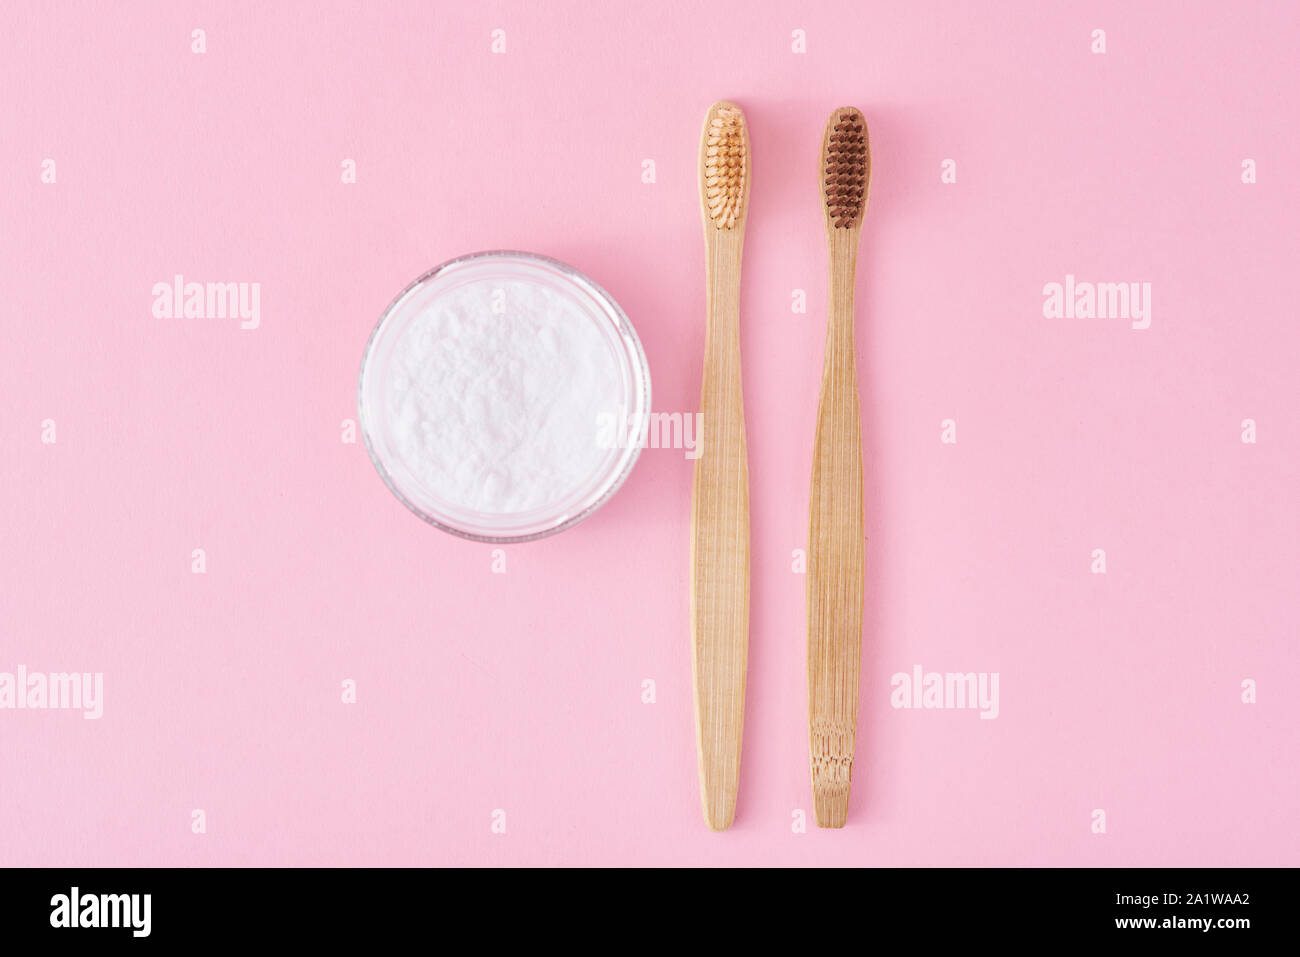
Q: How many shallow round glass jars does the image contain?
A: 1